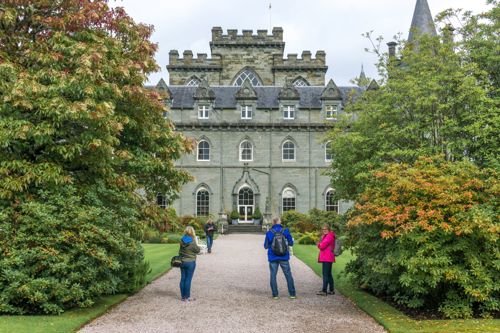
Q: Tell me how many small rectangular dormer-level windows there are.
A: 4